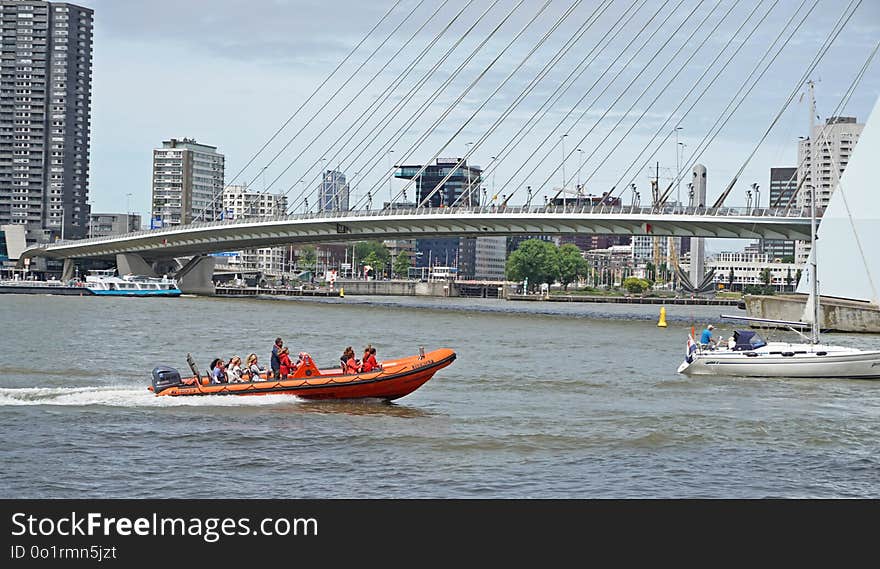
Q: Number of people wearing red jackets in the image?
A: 4